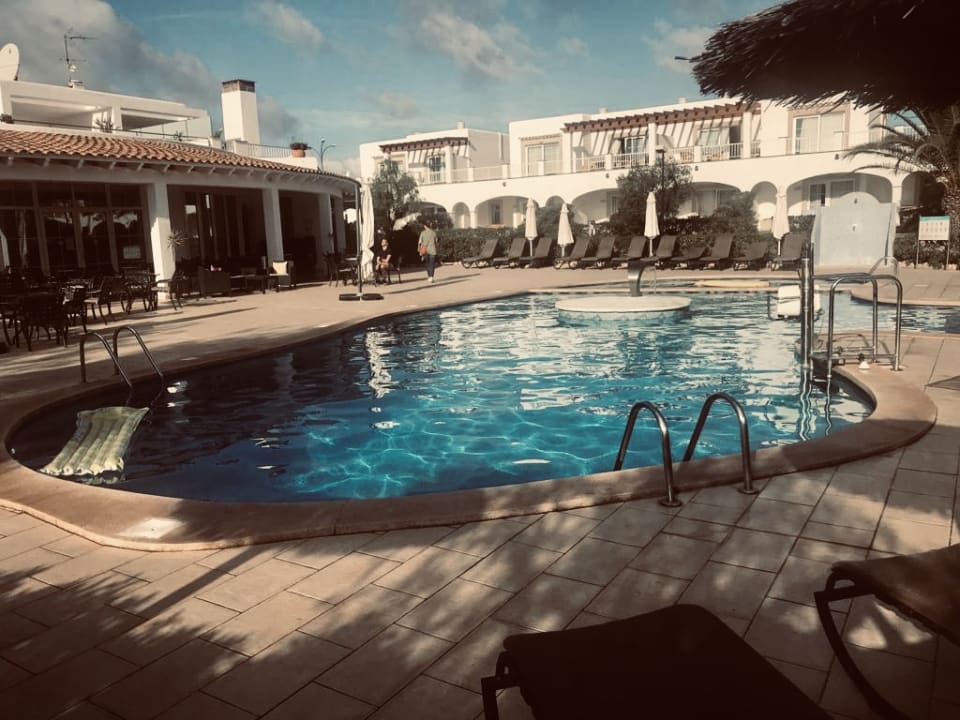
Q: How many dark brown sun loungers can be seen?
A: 13